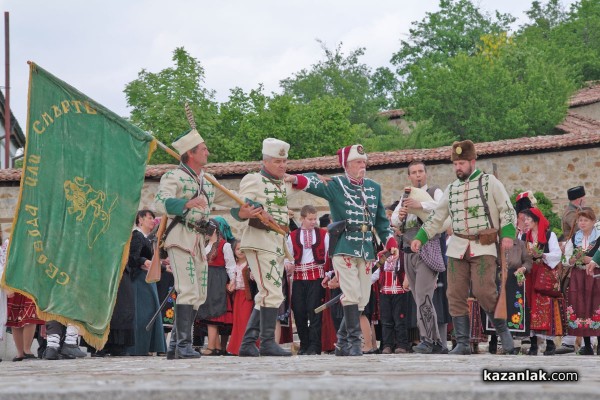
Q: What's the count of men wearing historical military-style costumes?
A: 4